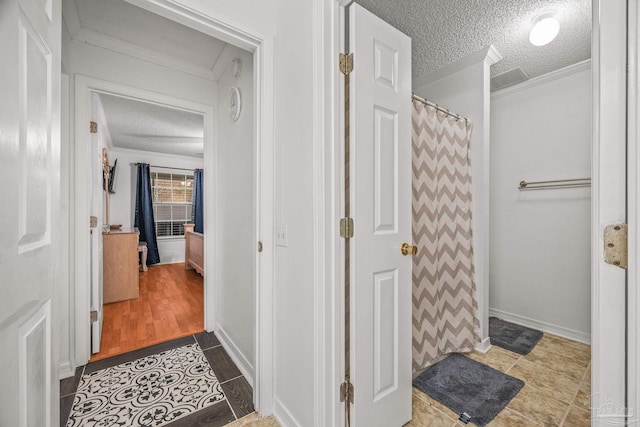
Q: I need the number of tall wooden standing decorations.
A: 1